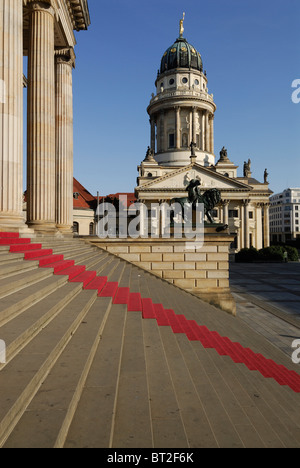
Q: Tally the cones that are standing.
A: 0